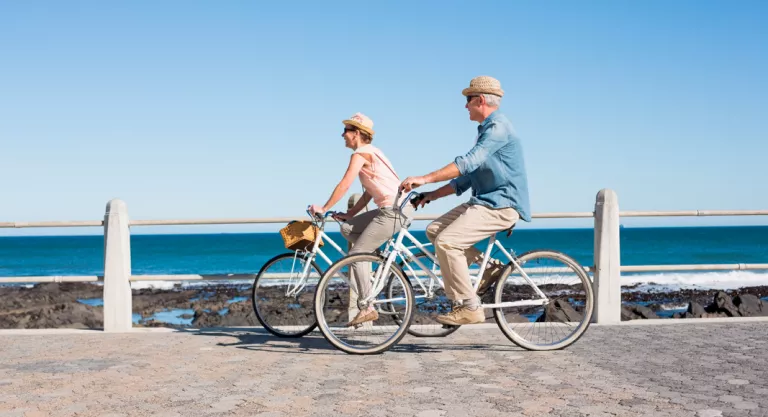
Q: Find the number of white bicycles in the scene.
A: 2